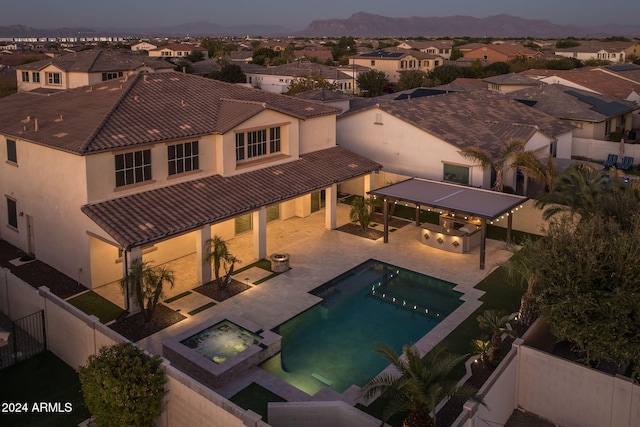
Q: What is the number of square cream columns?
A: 5